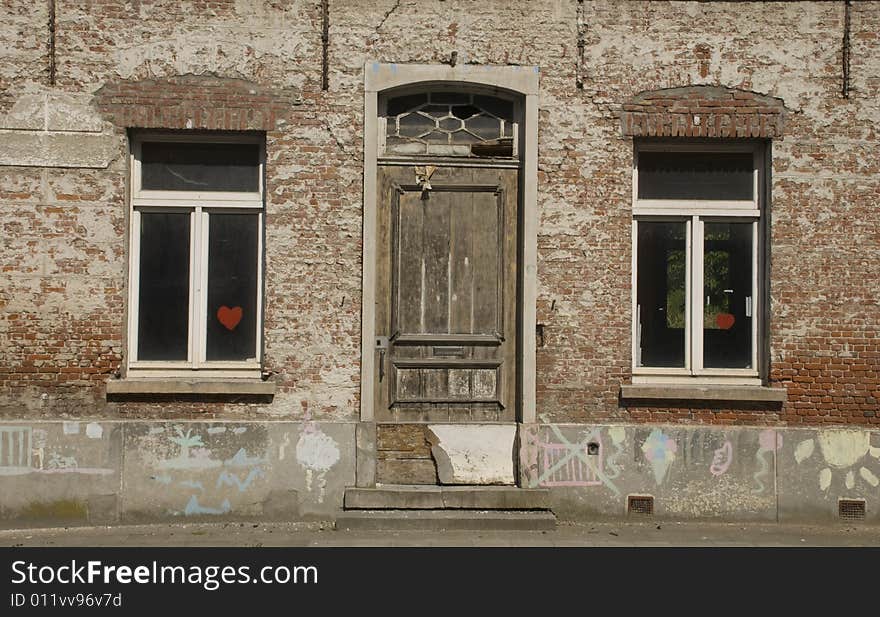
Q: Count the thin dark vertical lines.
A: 4